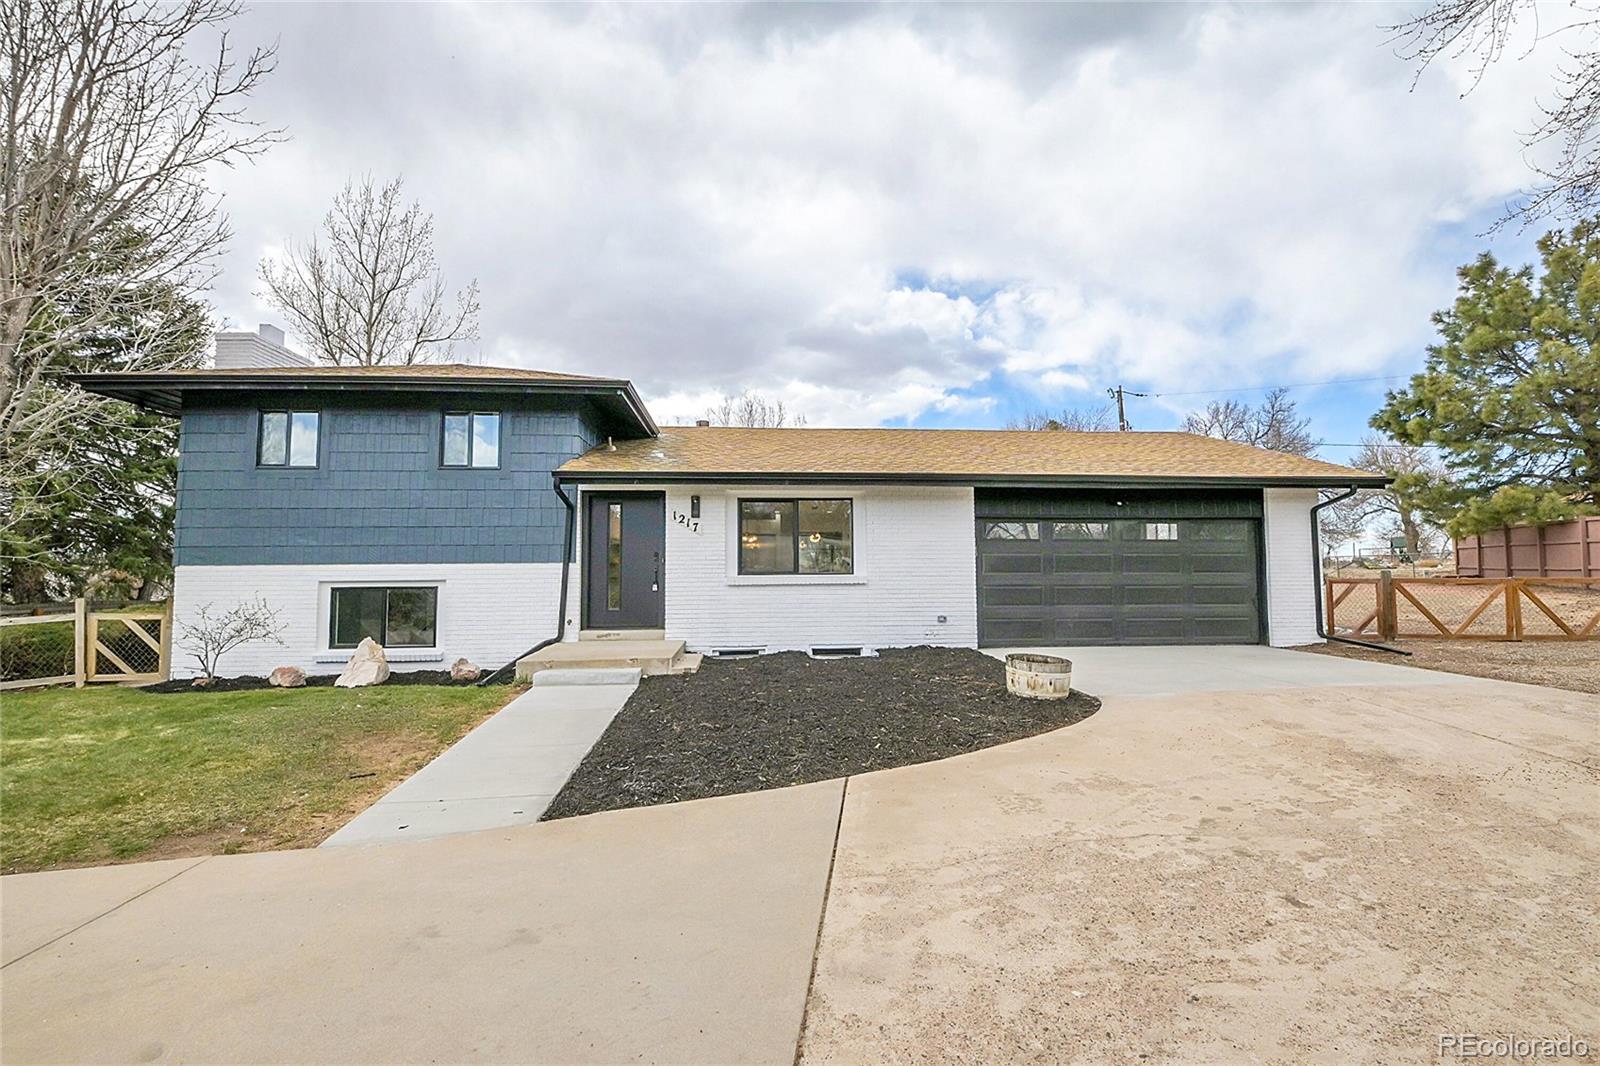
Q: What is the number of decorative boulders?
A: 3